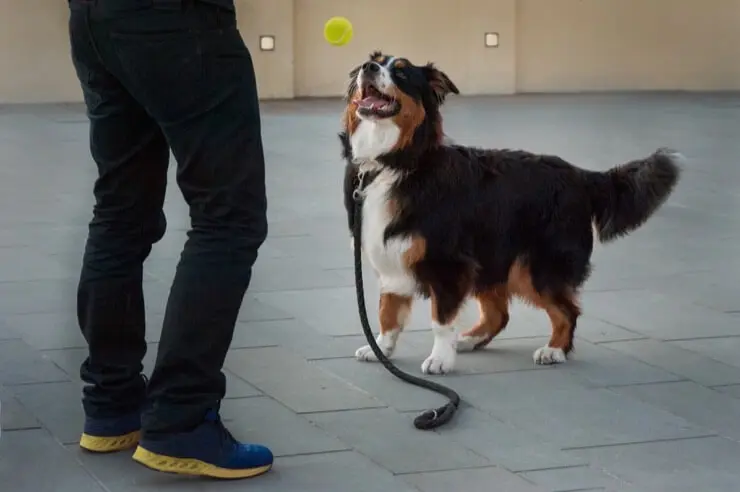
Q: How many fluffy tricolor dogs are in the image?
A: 1